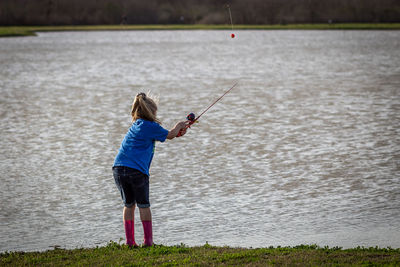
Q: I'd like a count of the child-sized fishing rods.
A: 1